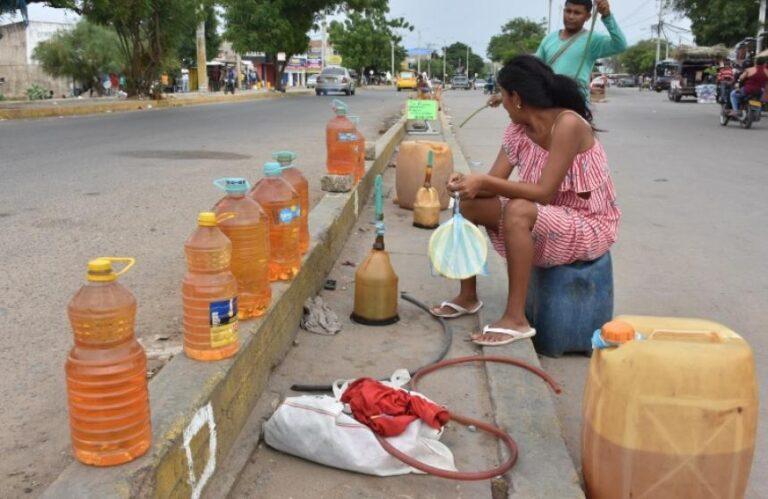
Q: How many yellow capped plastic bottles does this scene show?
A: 2